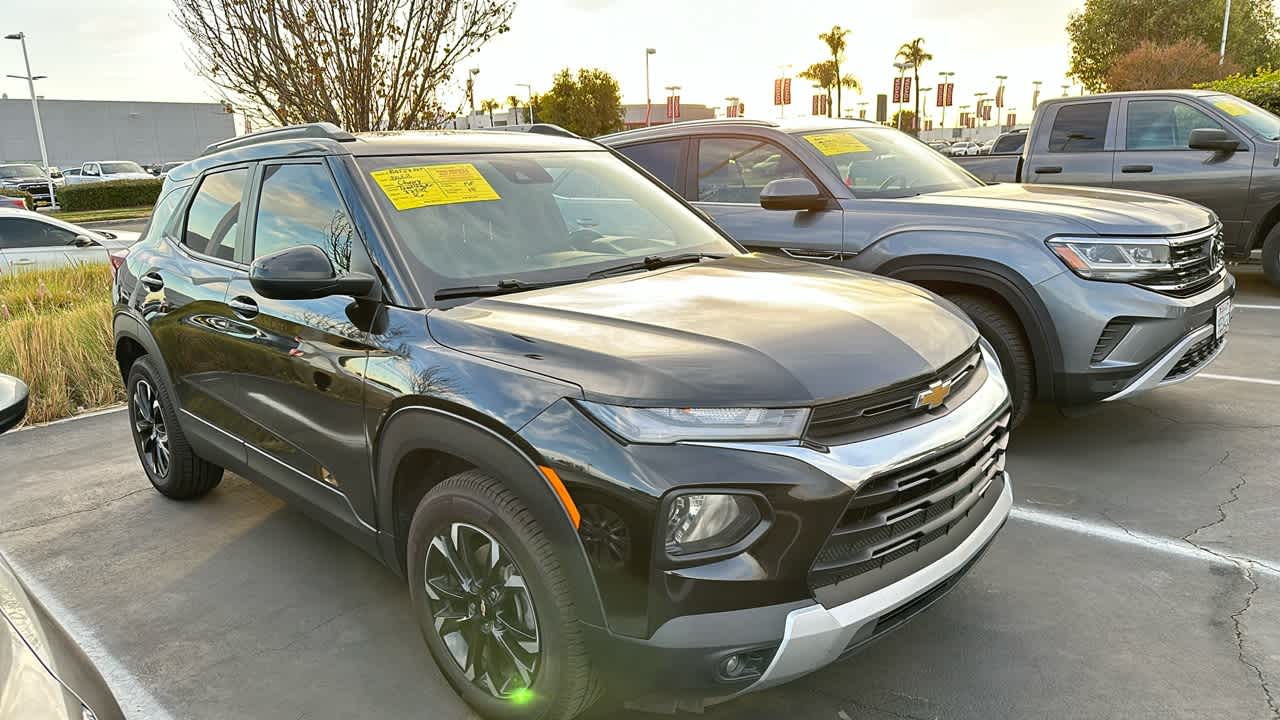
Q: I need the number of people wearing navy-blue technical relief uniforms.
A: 0